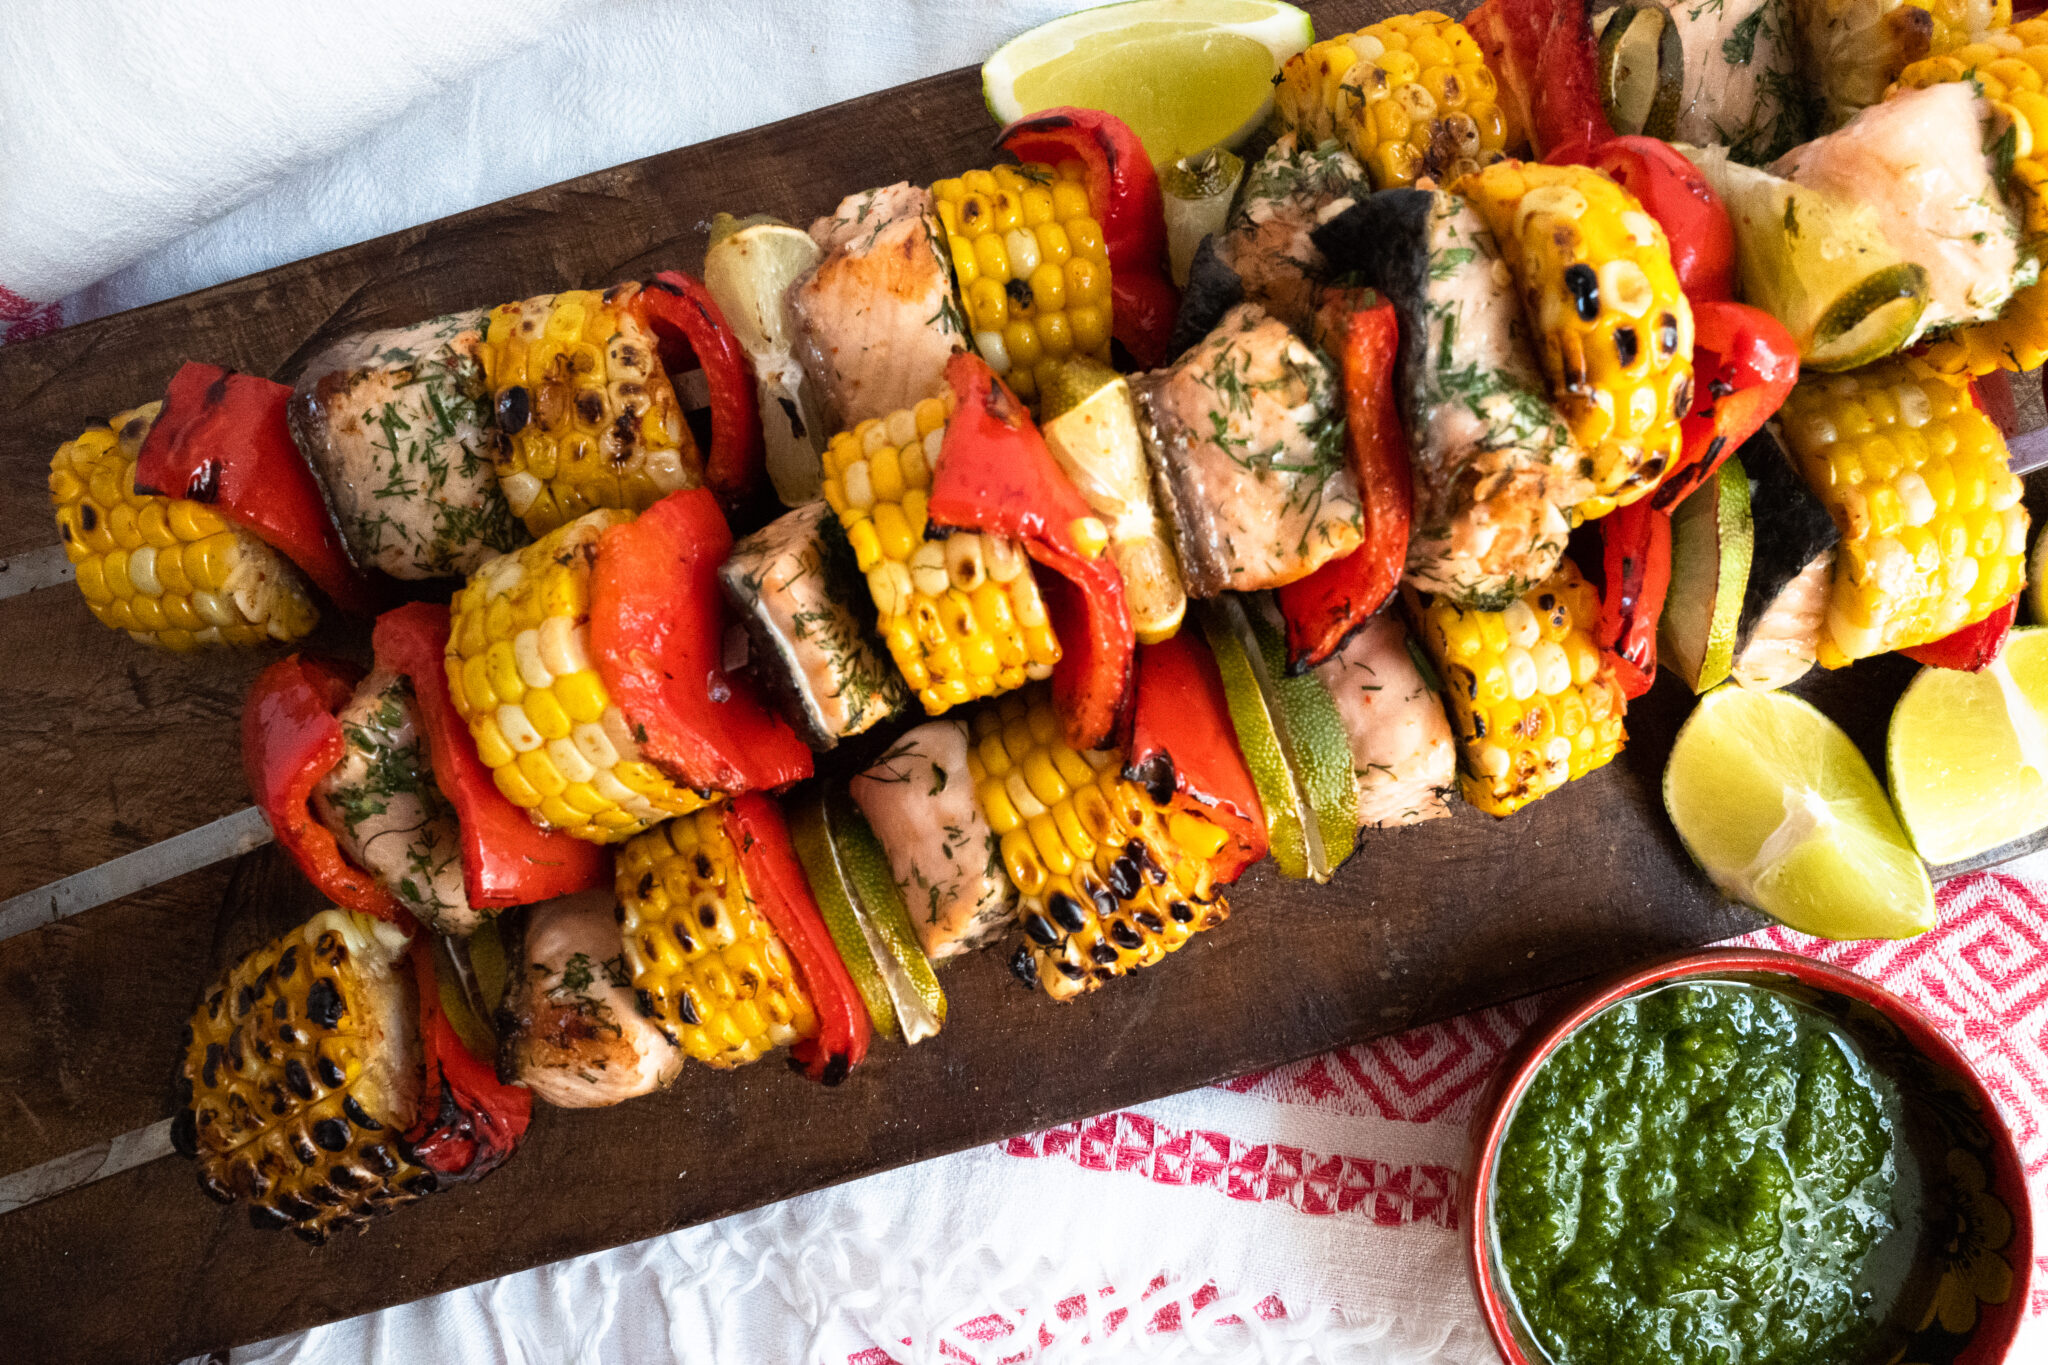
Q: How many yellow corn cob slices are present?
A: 14